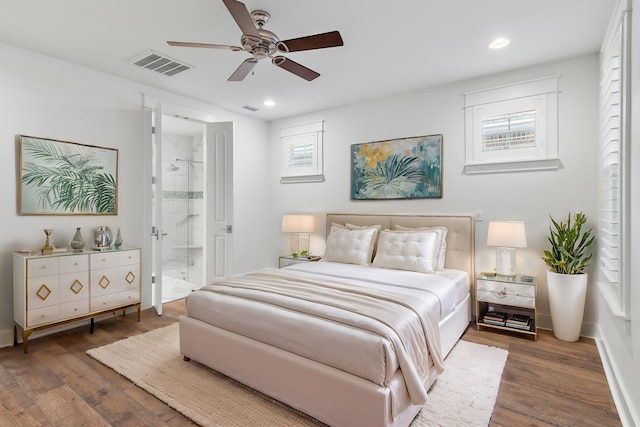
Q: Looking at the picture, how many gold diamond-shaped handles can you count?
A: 4